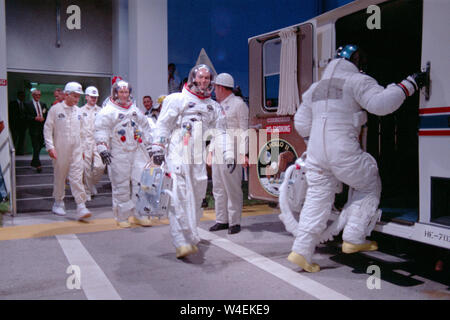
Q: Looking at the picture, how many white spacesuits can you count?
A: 3